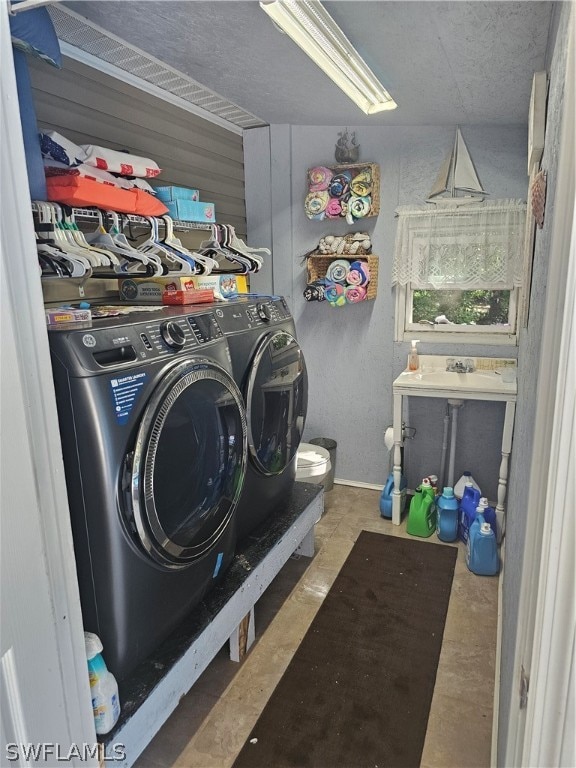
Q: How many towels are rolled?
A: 11